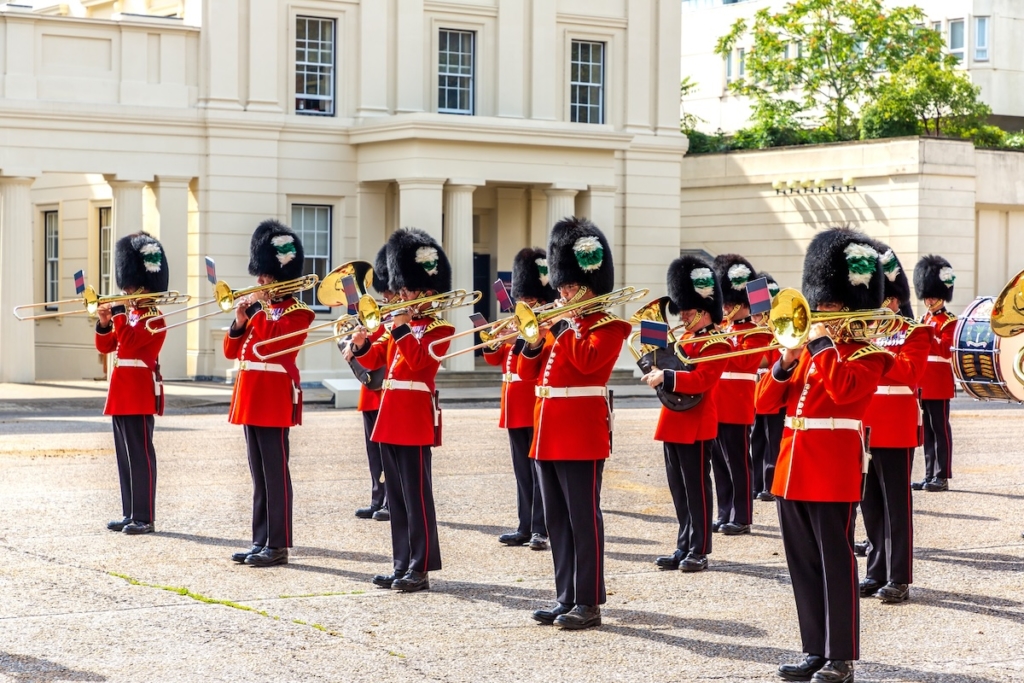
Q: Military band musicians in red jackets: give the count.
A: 12